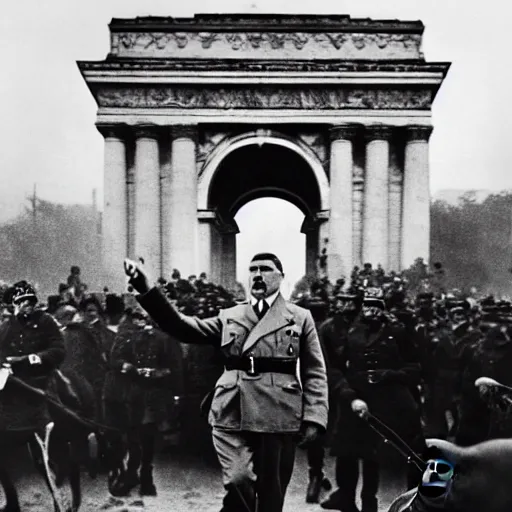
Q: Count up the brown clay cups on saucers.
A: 0